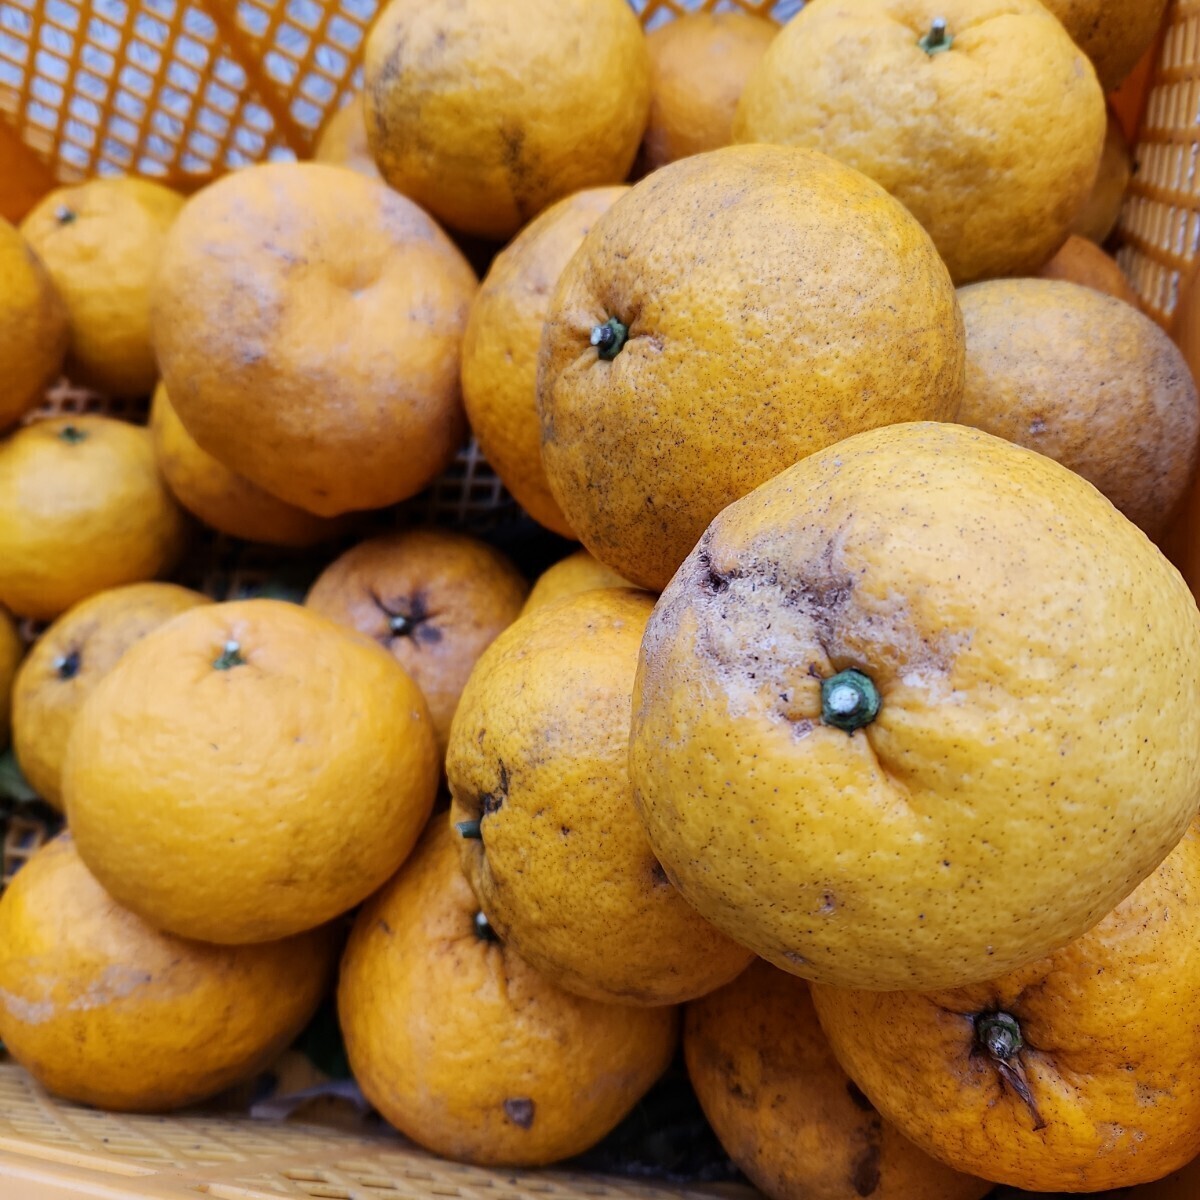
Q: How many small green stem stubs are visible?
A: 11